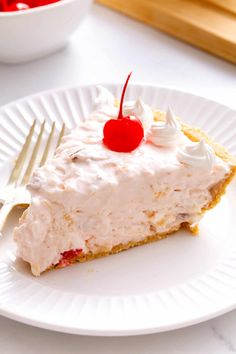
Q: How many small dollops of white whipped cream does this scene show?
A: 4